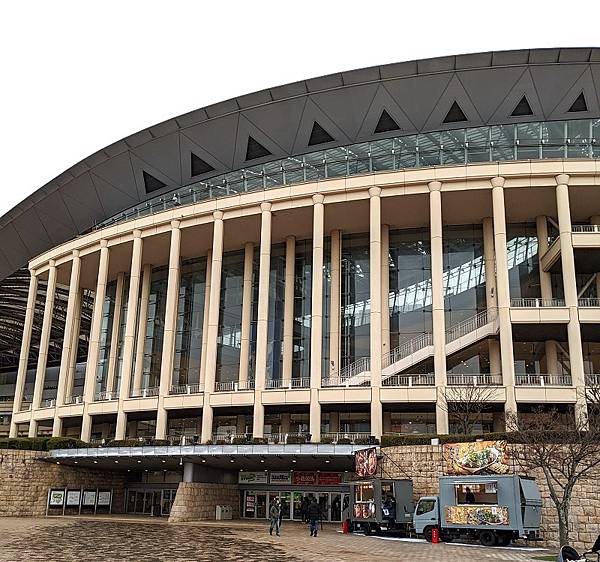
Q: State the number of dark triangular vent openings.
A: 8